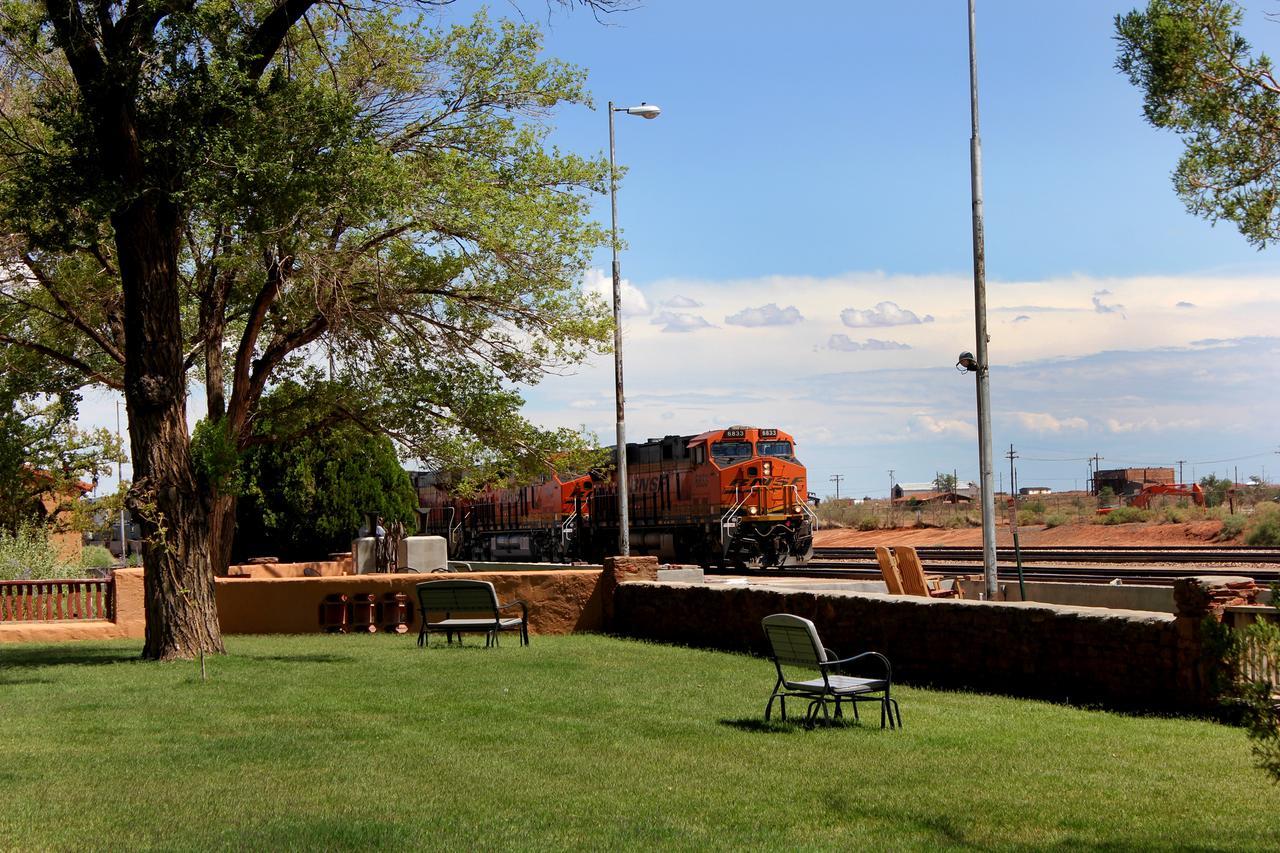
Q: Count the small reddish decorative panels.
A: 3